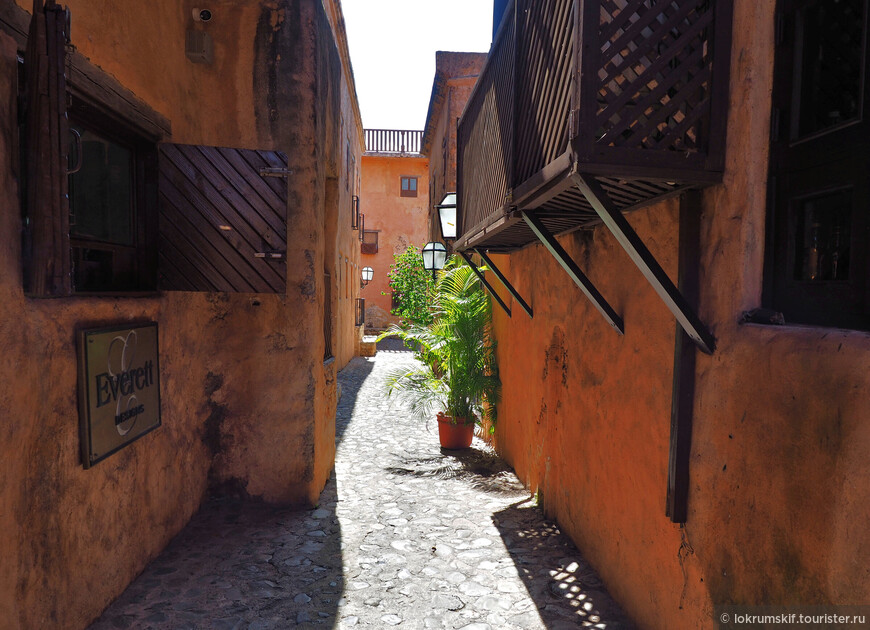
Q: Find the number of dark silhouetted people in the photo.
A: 0